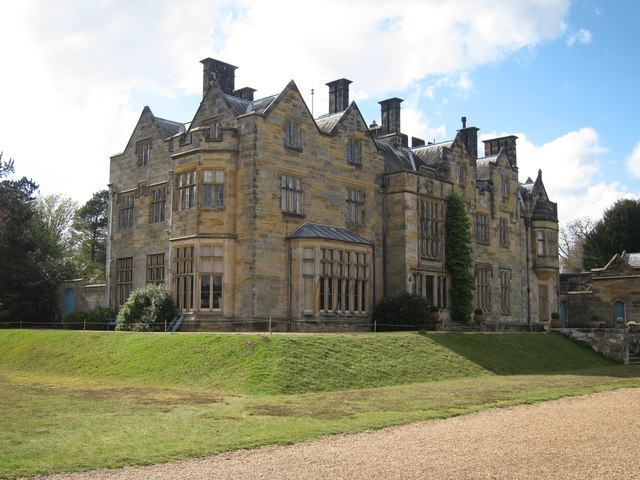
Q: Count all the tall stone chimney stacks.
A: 5